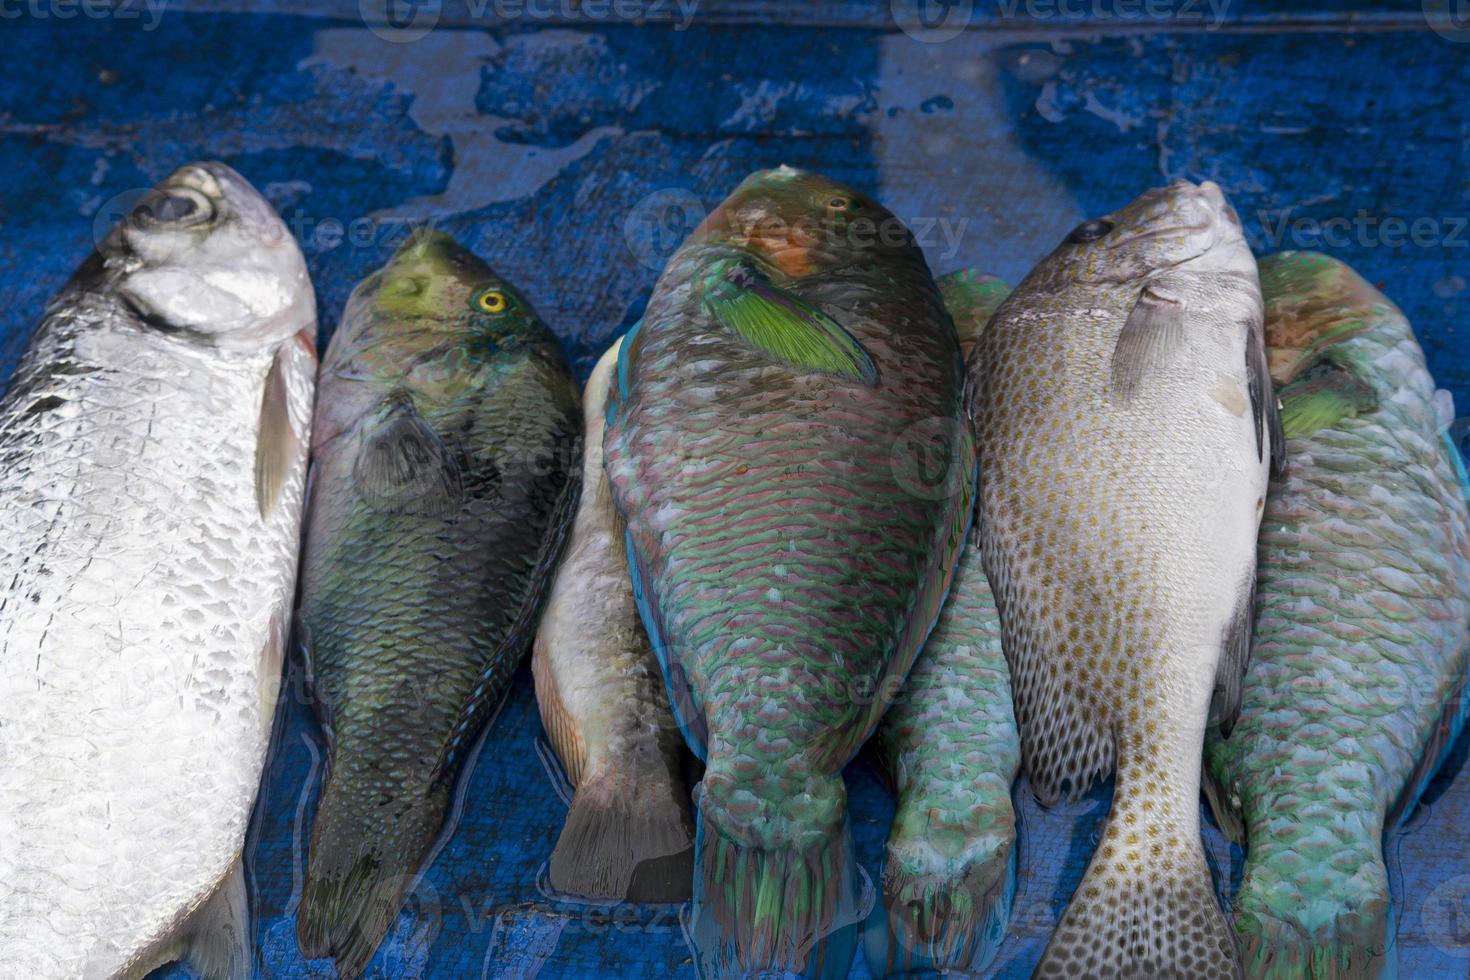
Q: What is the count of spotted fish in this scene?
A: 1